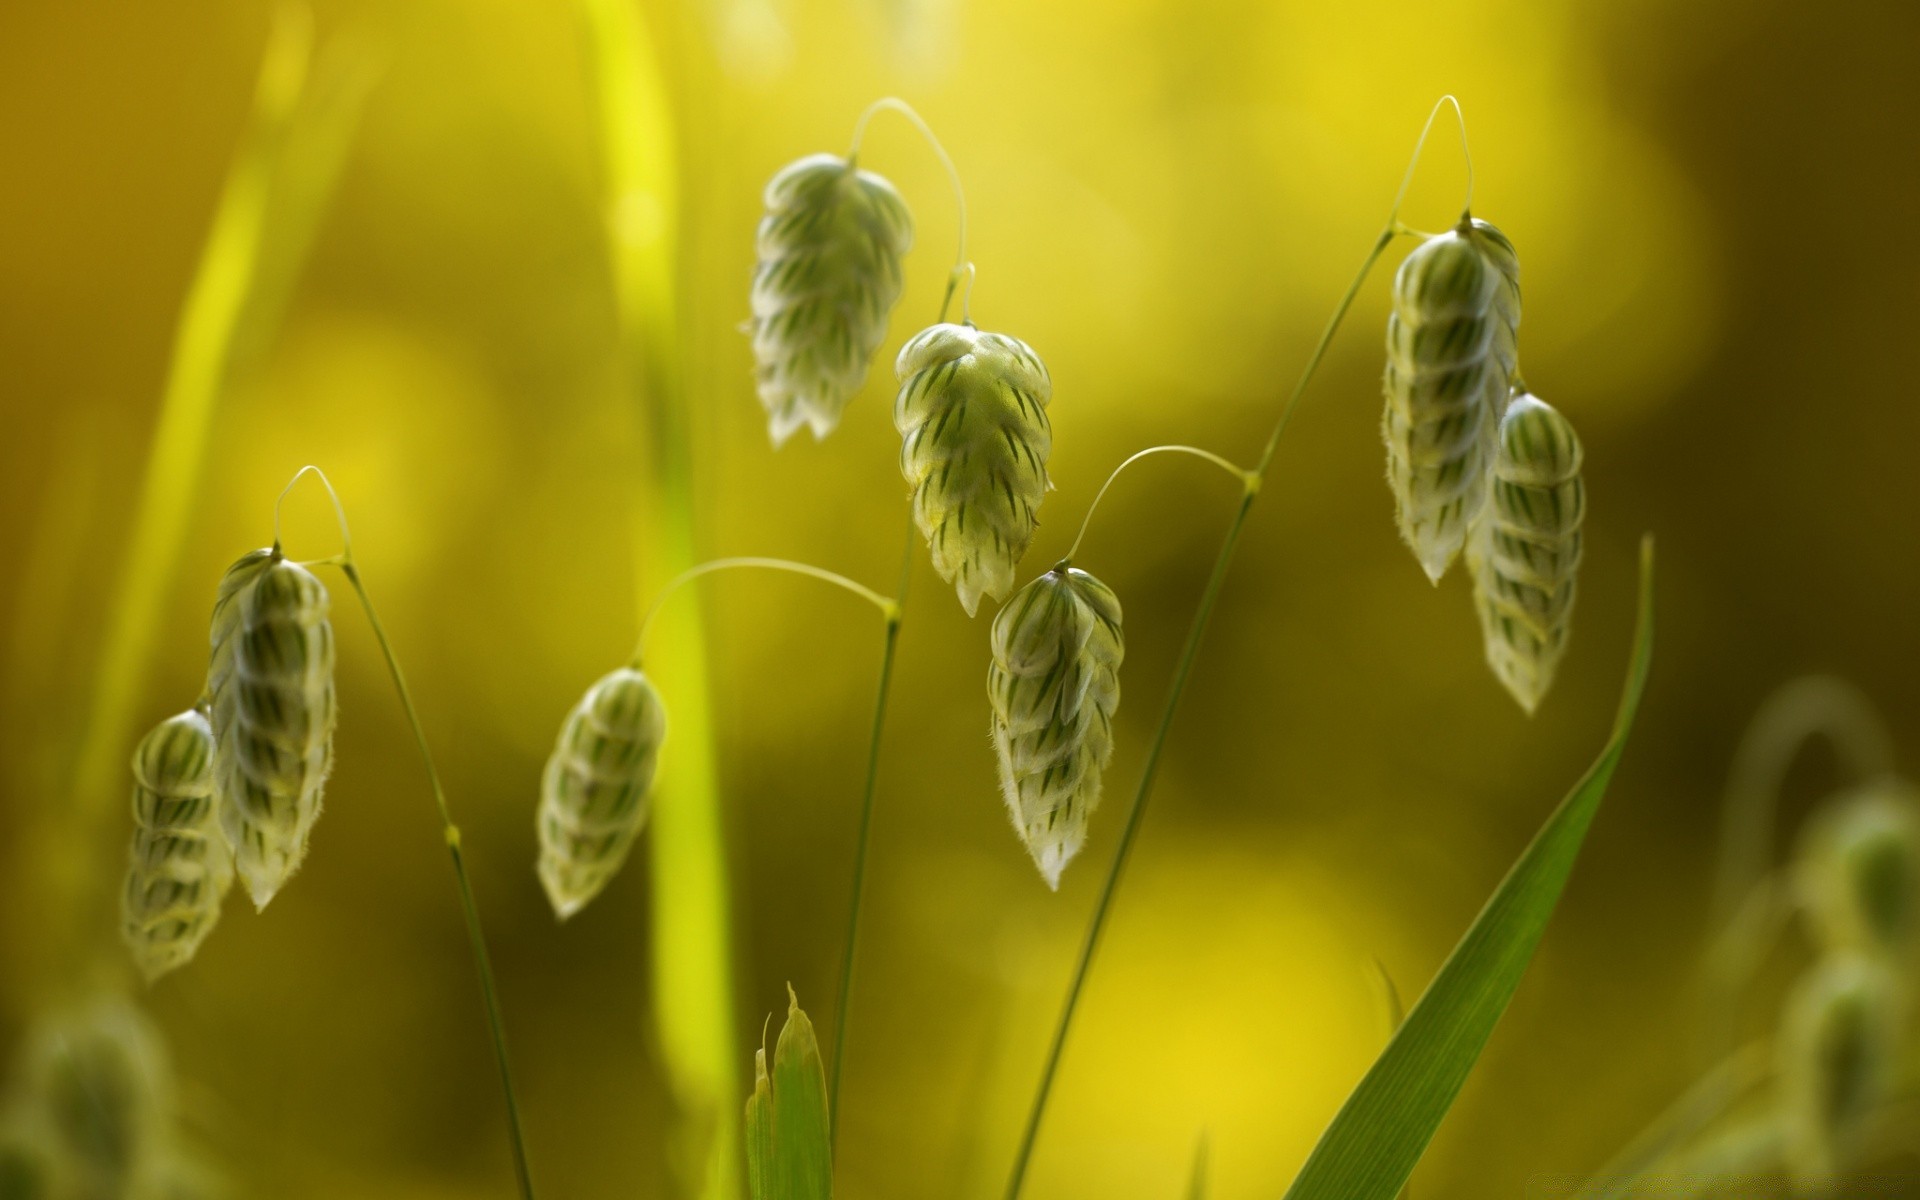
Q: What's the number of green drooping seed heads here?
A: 8